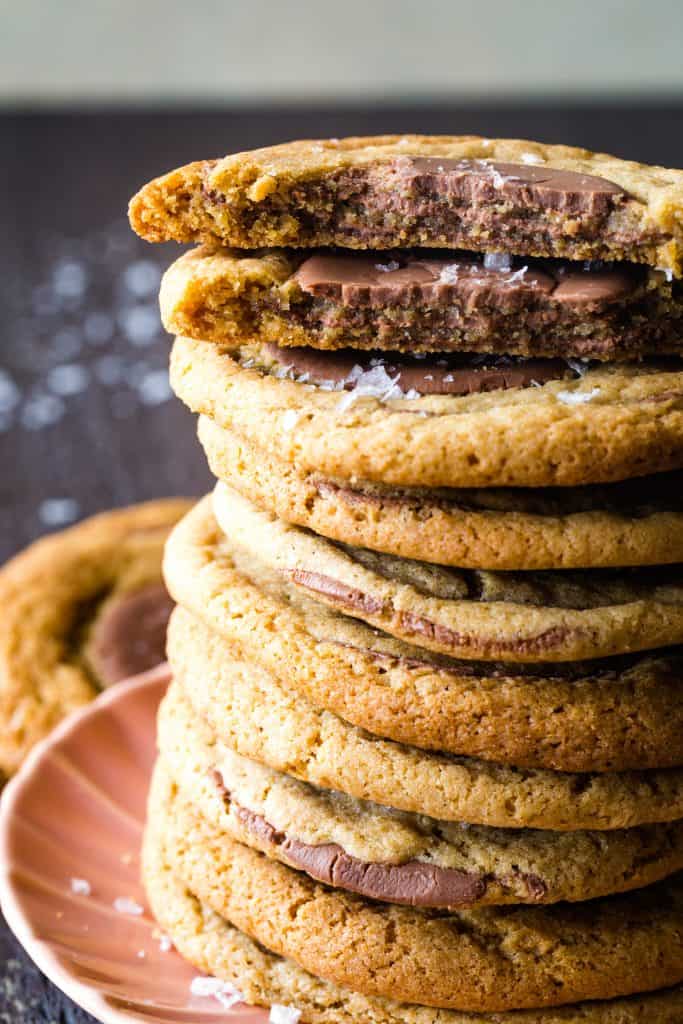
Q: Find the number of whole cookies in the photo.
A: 9